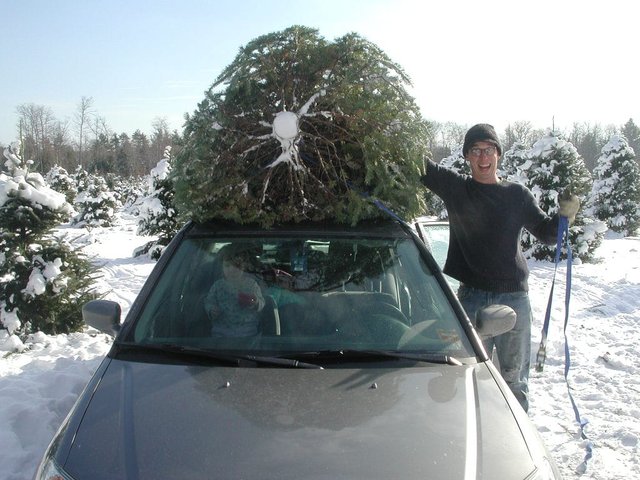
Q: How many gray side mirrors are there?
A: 2